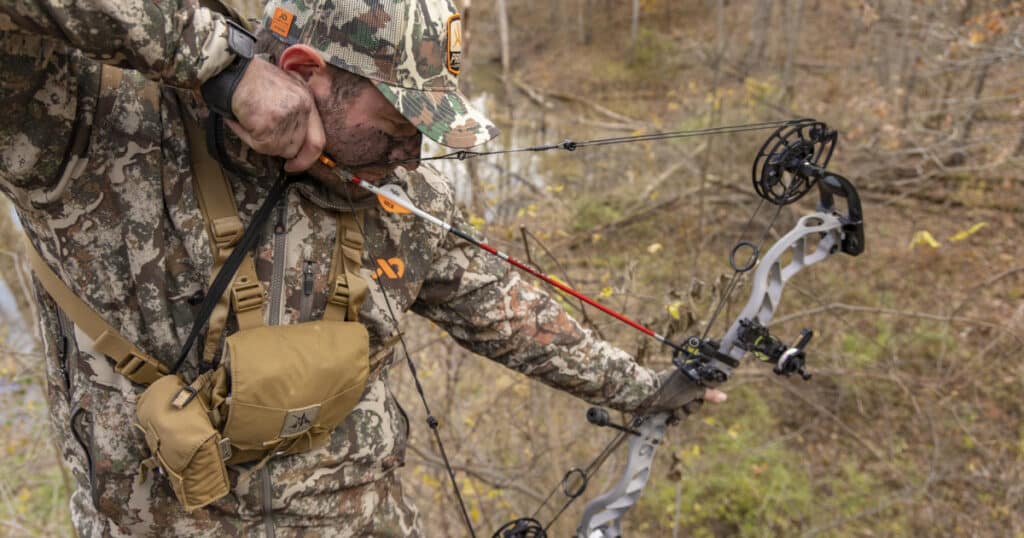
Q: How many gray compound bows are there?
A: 1